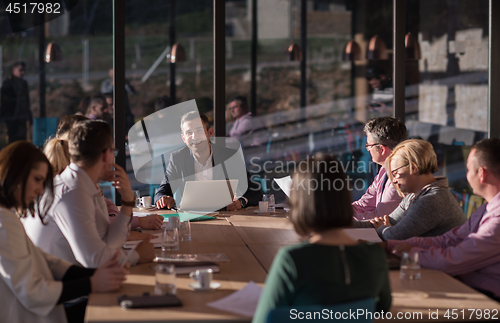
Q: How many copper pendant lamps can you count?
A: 6